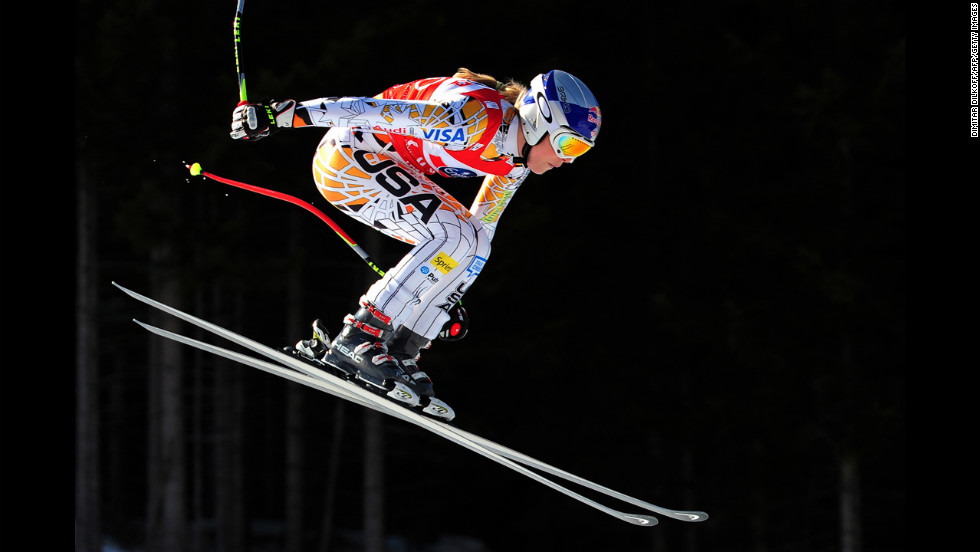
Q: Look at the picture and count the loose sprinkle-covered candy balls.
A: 0